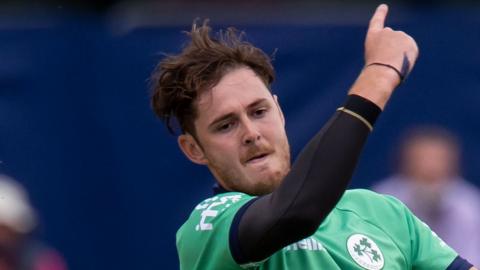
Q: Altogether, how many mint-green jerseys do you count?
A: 1